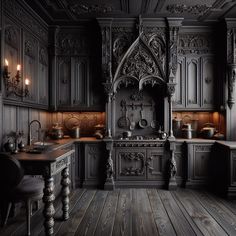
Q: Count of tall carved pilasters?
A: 2